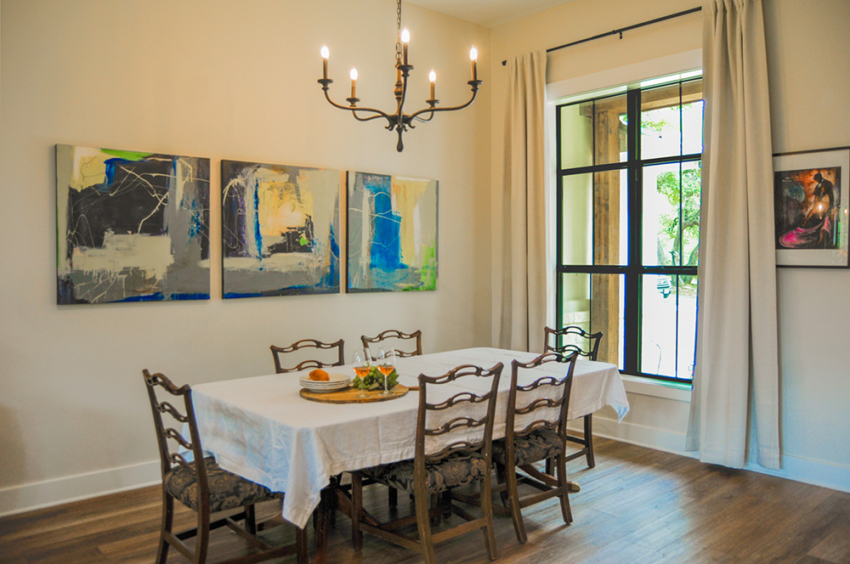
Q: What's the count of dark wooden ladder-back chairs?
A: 6